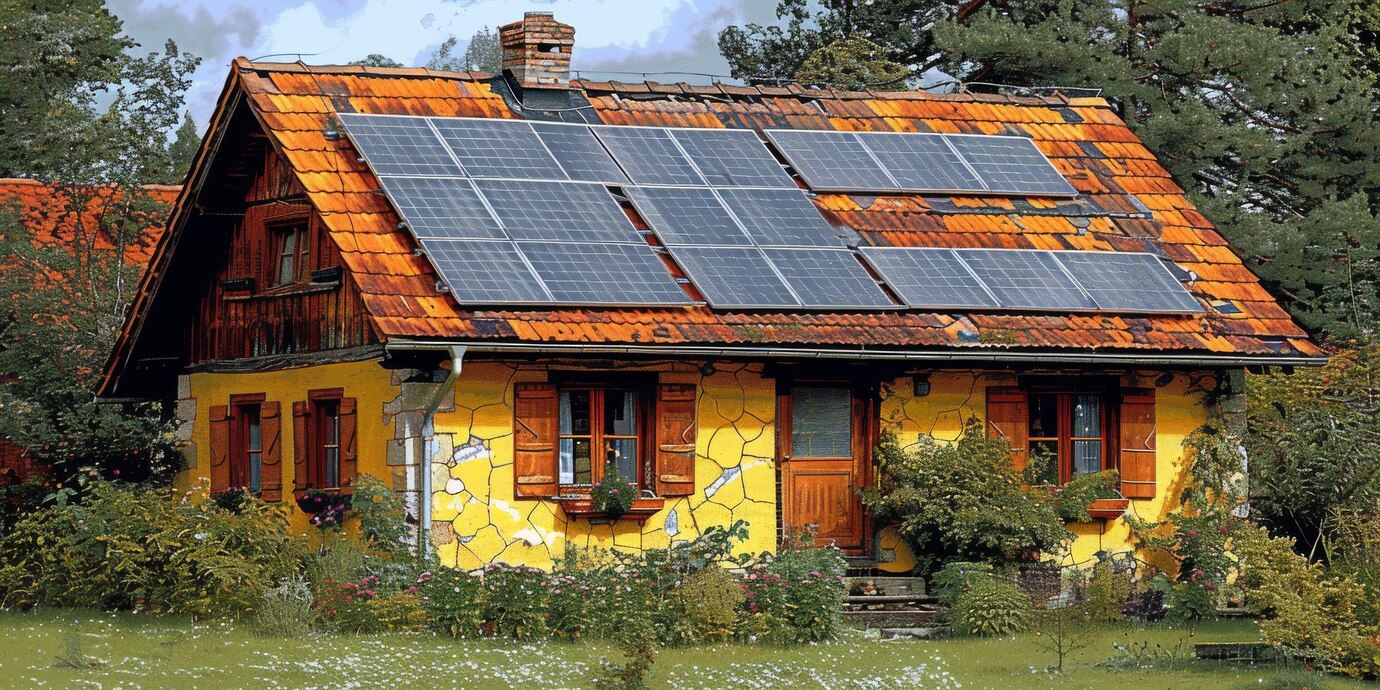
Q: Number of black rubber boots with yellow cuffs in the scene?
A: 0